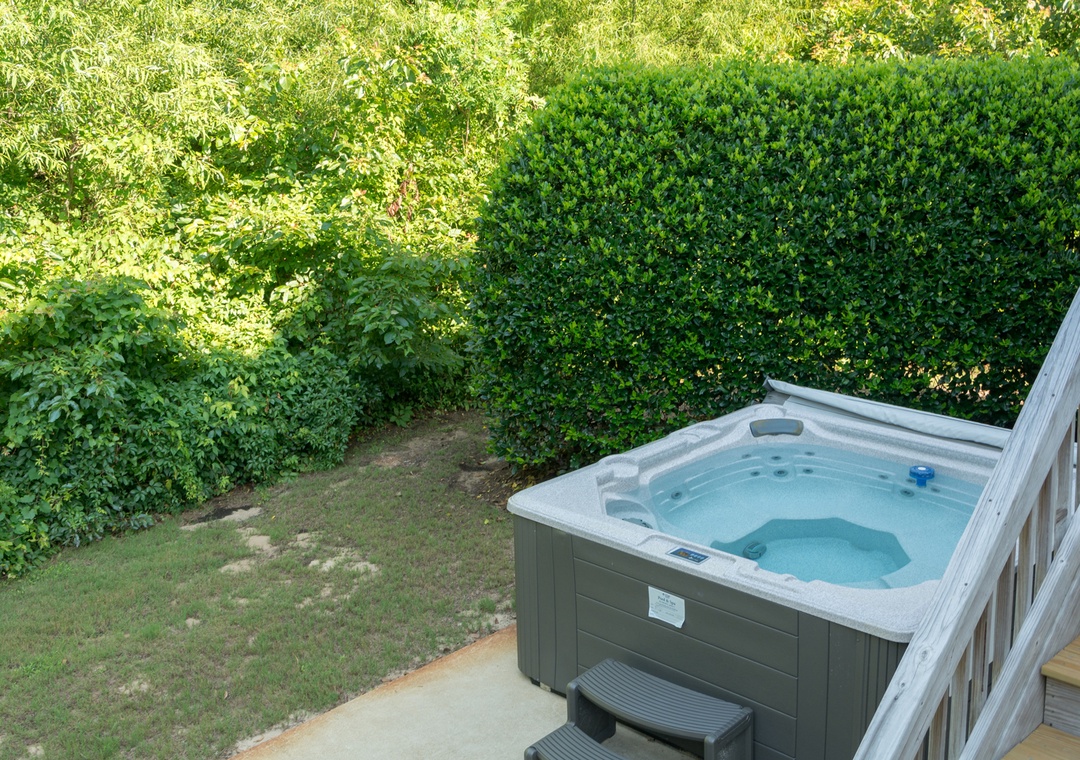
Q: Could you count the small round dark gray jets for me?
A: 11